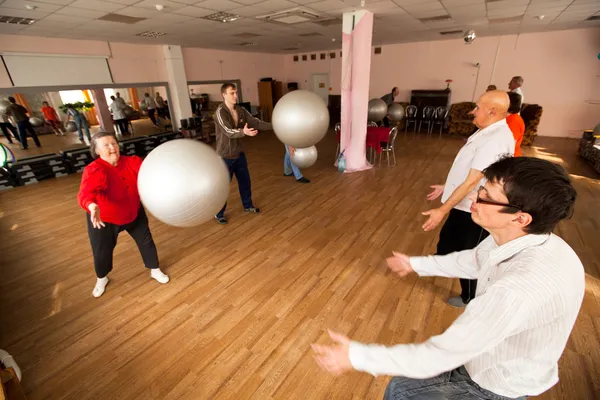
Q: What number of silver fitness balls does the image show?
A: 5